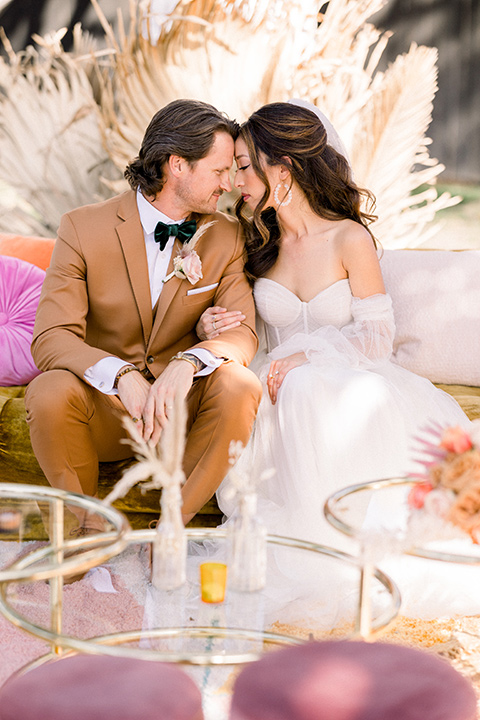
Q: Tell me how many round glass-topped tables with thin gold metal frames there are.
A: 3